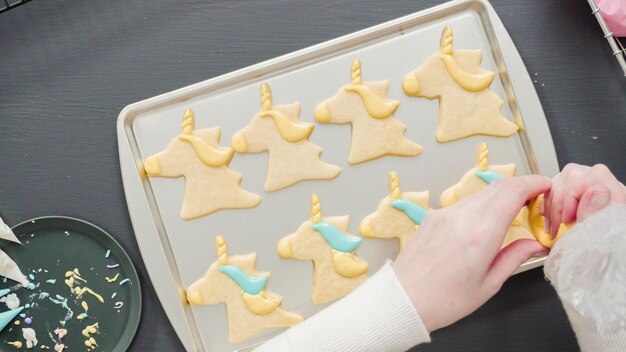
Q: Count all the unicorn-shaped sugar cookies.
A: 8